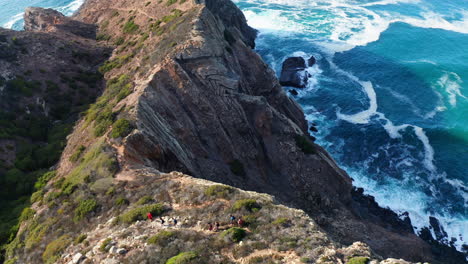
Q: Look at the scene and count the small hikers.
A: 7